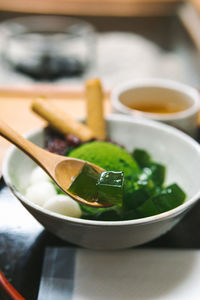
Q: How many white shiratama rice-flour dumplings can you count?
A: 3